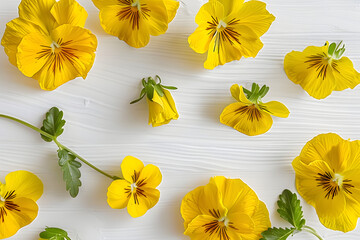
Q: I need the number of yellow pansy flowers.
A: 10